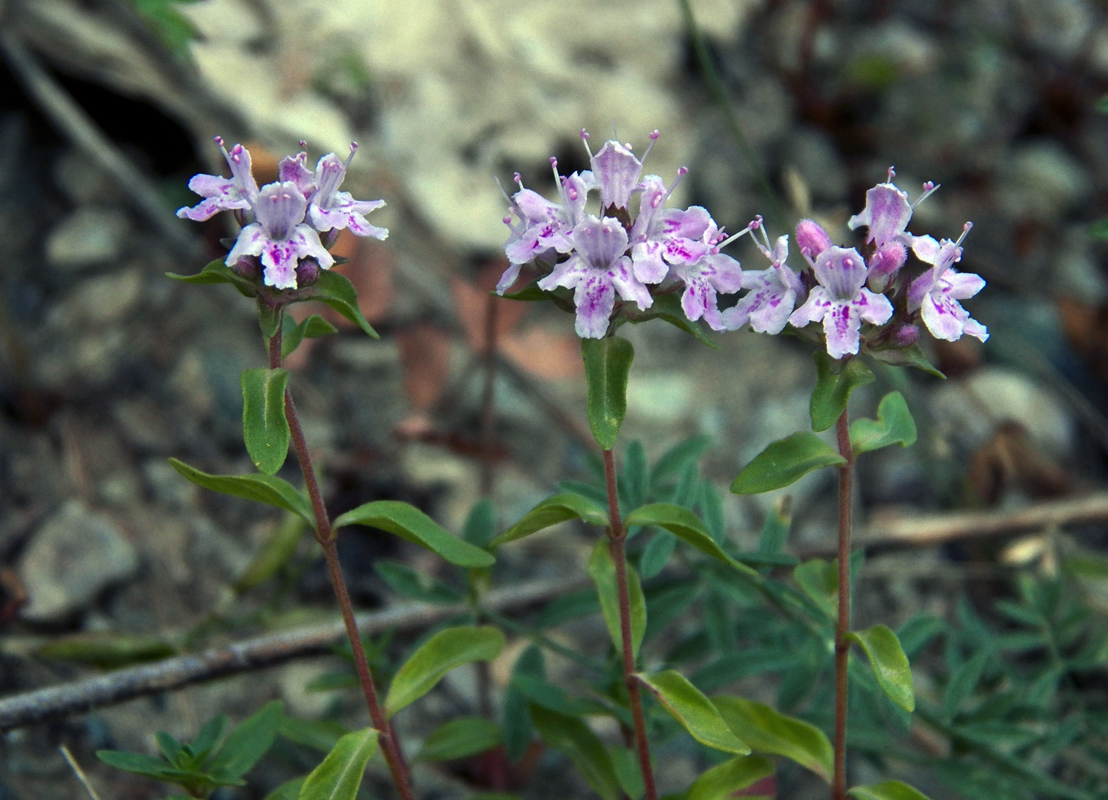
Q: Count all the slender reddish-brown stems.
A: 3